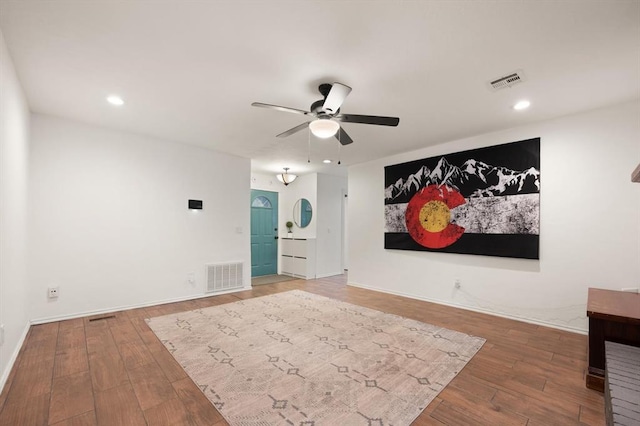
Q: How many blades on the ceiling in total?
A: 5